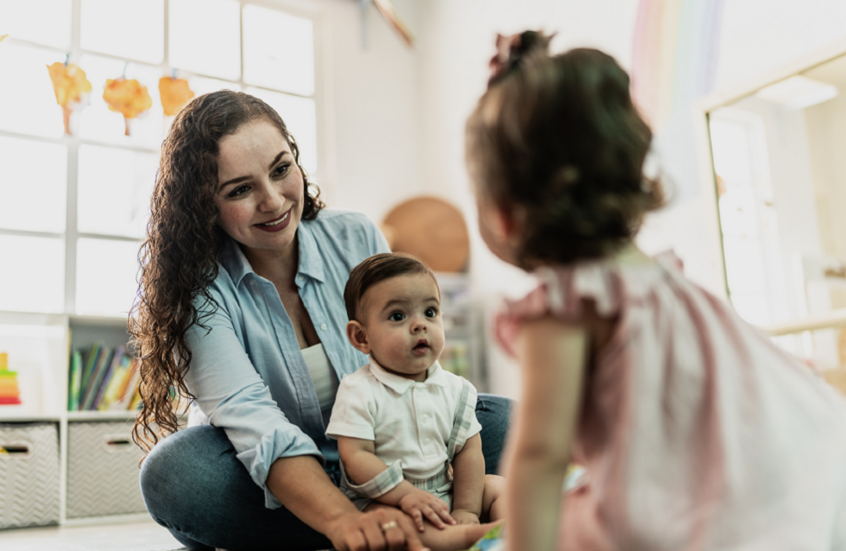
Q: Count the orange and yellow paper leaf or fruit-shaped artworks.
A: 3